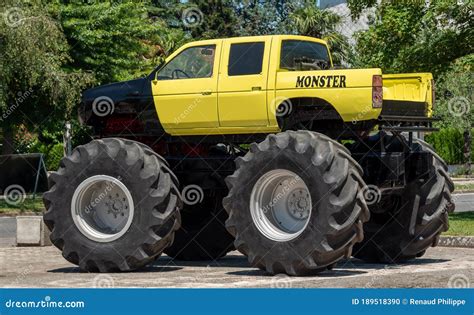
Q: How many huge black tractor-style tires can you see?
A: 4